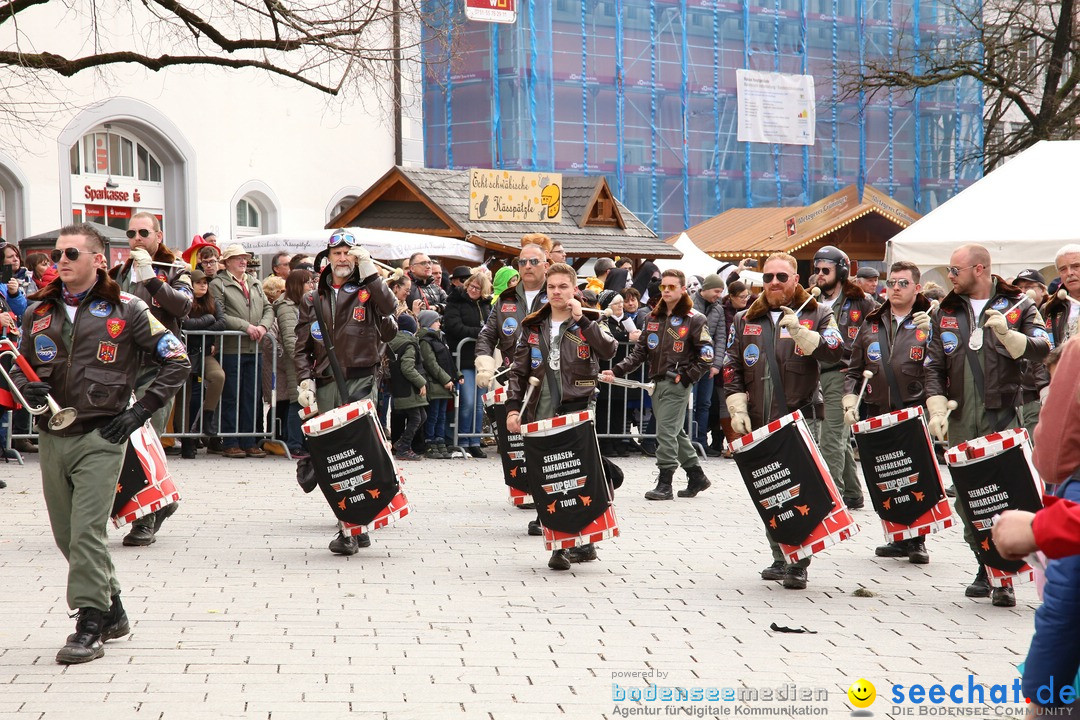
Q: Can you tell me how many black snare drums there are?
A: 7